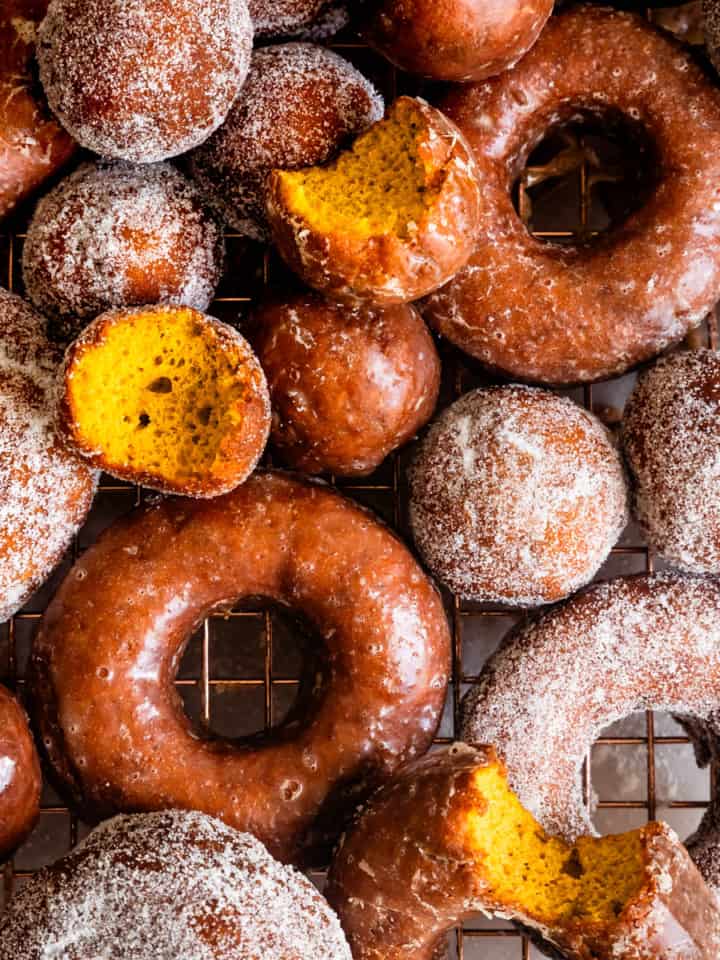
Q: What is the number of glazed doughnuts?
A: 8